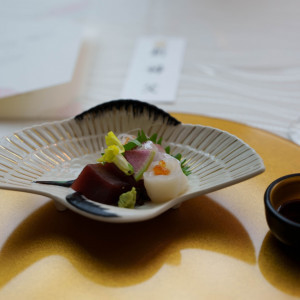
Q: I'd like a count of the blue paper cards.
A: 0